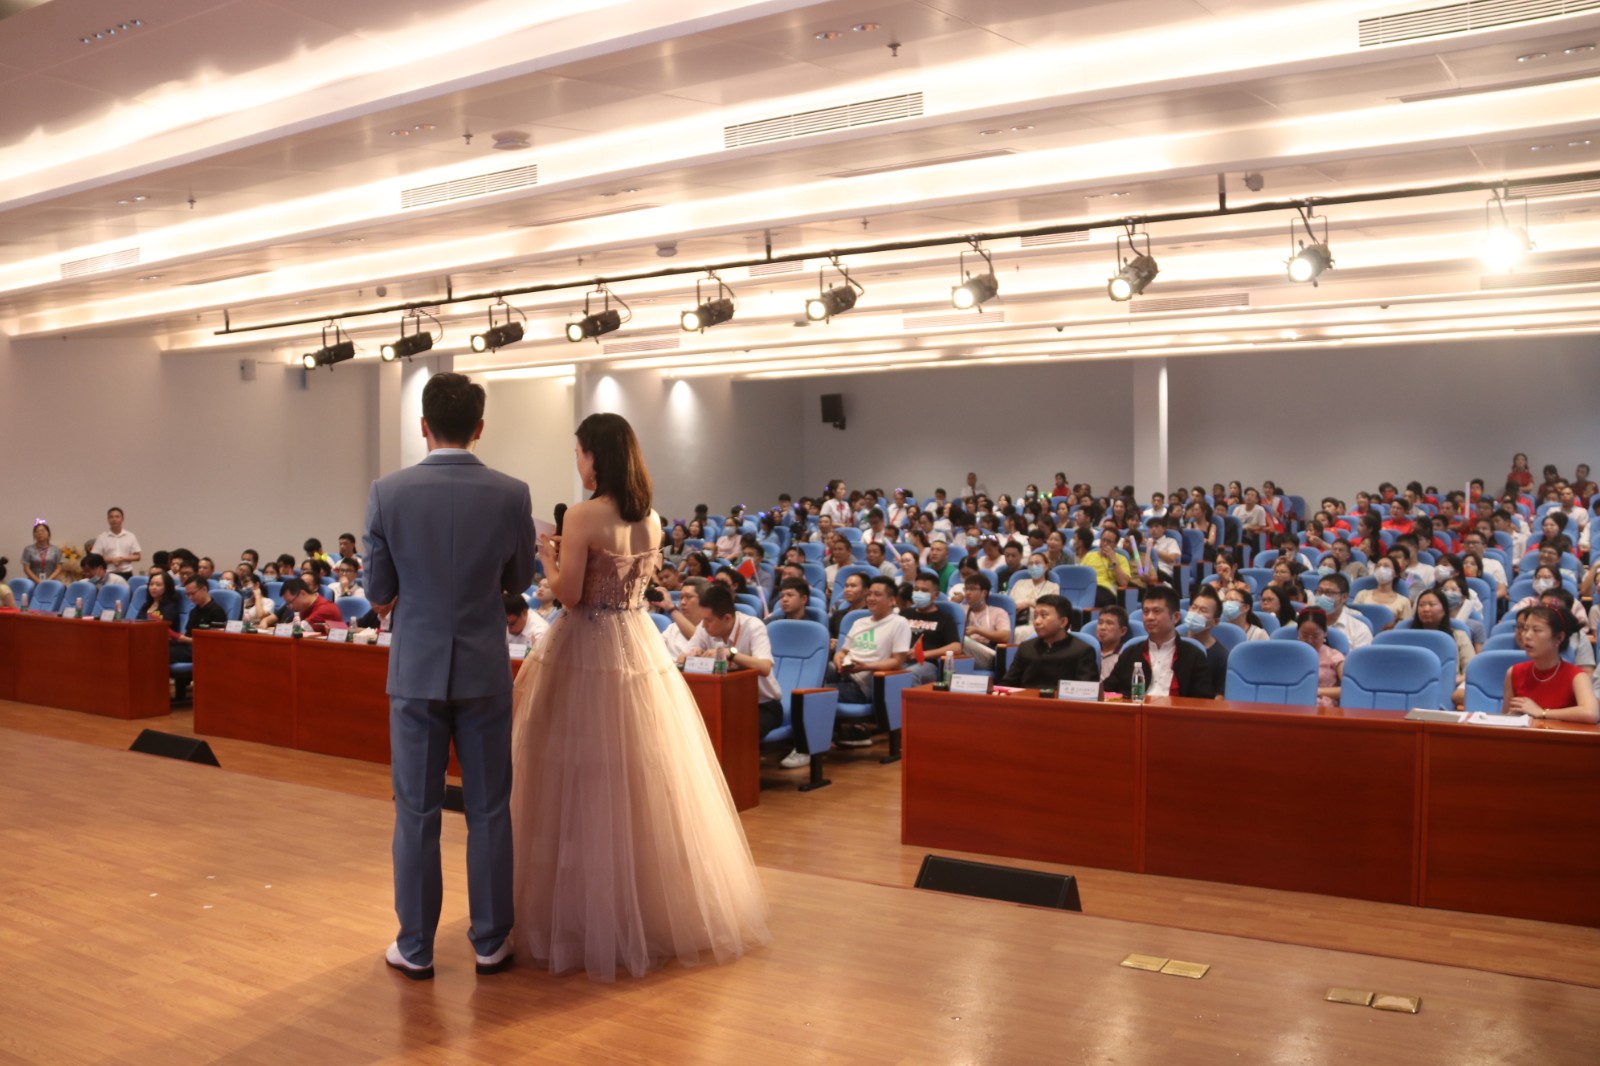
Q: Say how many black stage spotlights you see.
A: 10